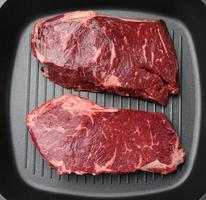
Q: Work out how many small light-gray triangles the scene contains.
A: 4